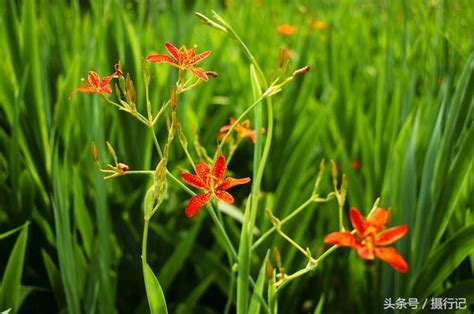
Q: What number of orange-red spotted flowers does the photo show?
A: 5